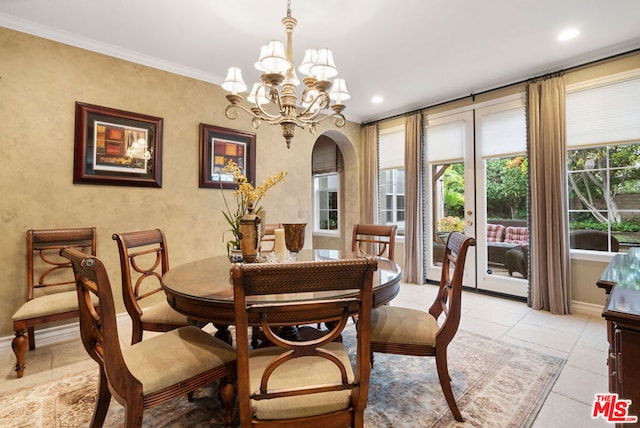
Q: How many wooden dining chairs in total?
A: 7